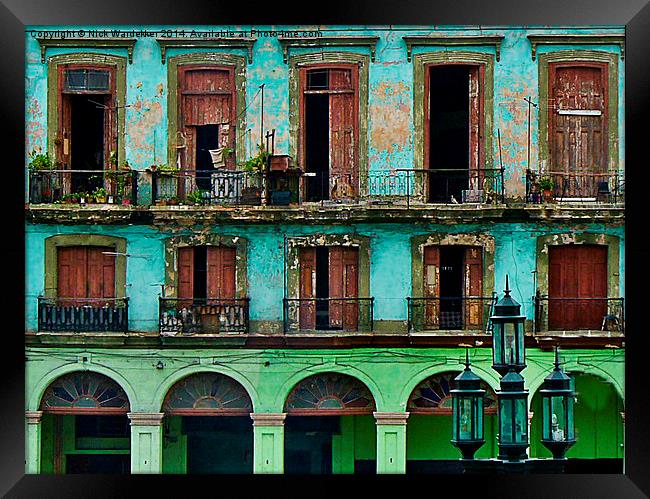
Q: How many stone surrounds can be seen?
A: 10